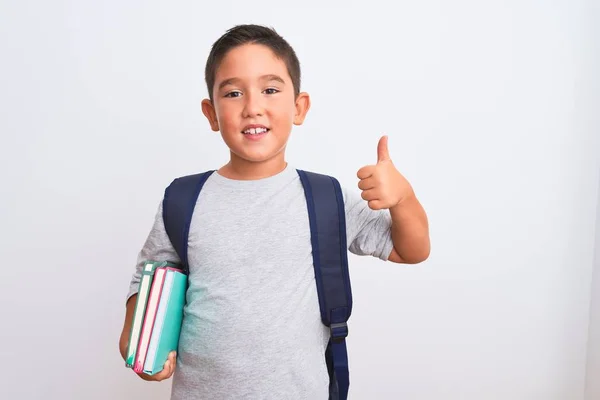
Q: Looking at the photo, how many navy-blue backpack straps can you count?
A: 2